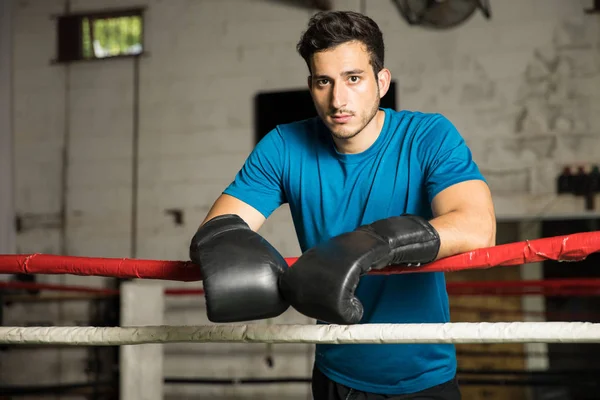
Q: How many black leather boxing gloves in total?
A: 2